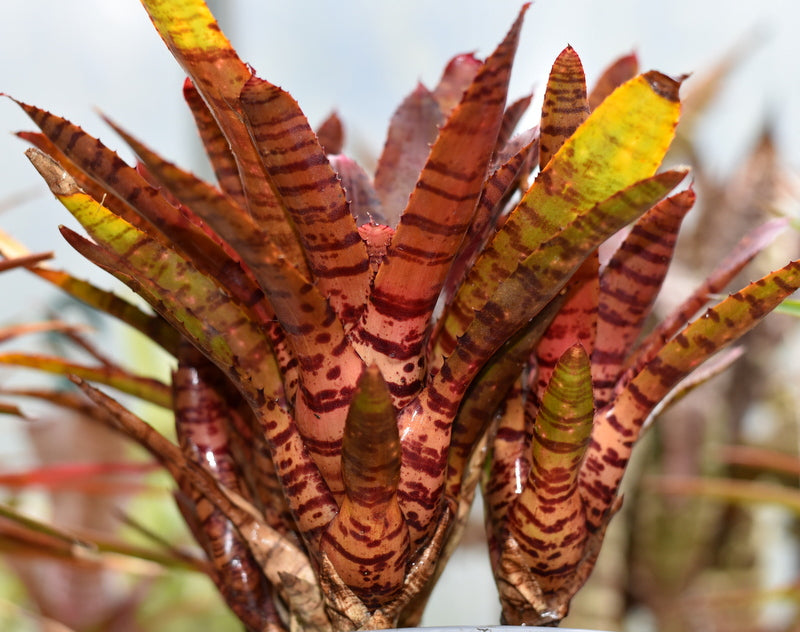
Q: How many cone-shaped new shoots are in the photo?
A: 2